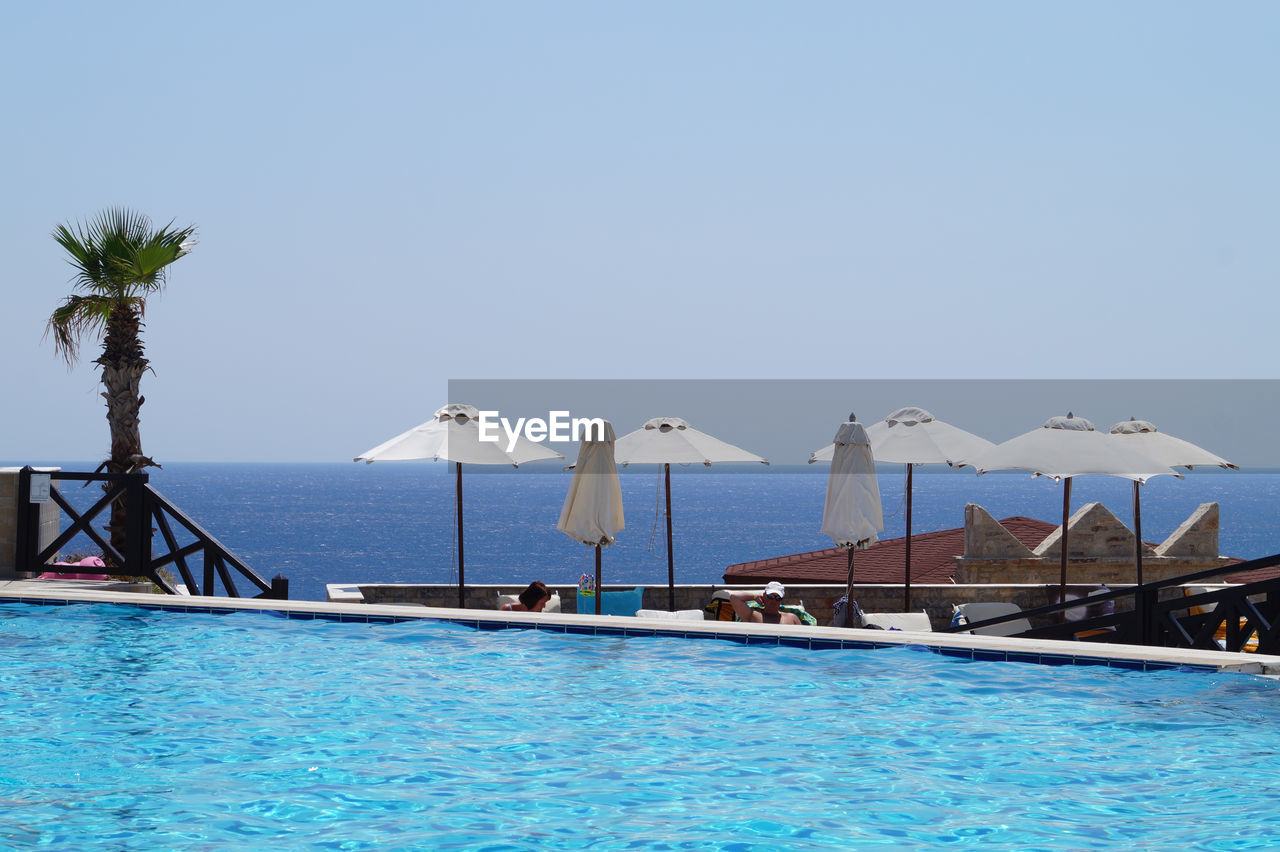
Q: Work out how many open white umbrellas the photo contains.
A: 5